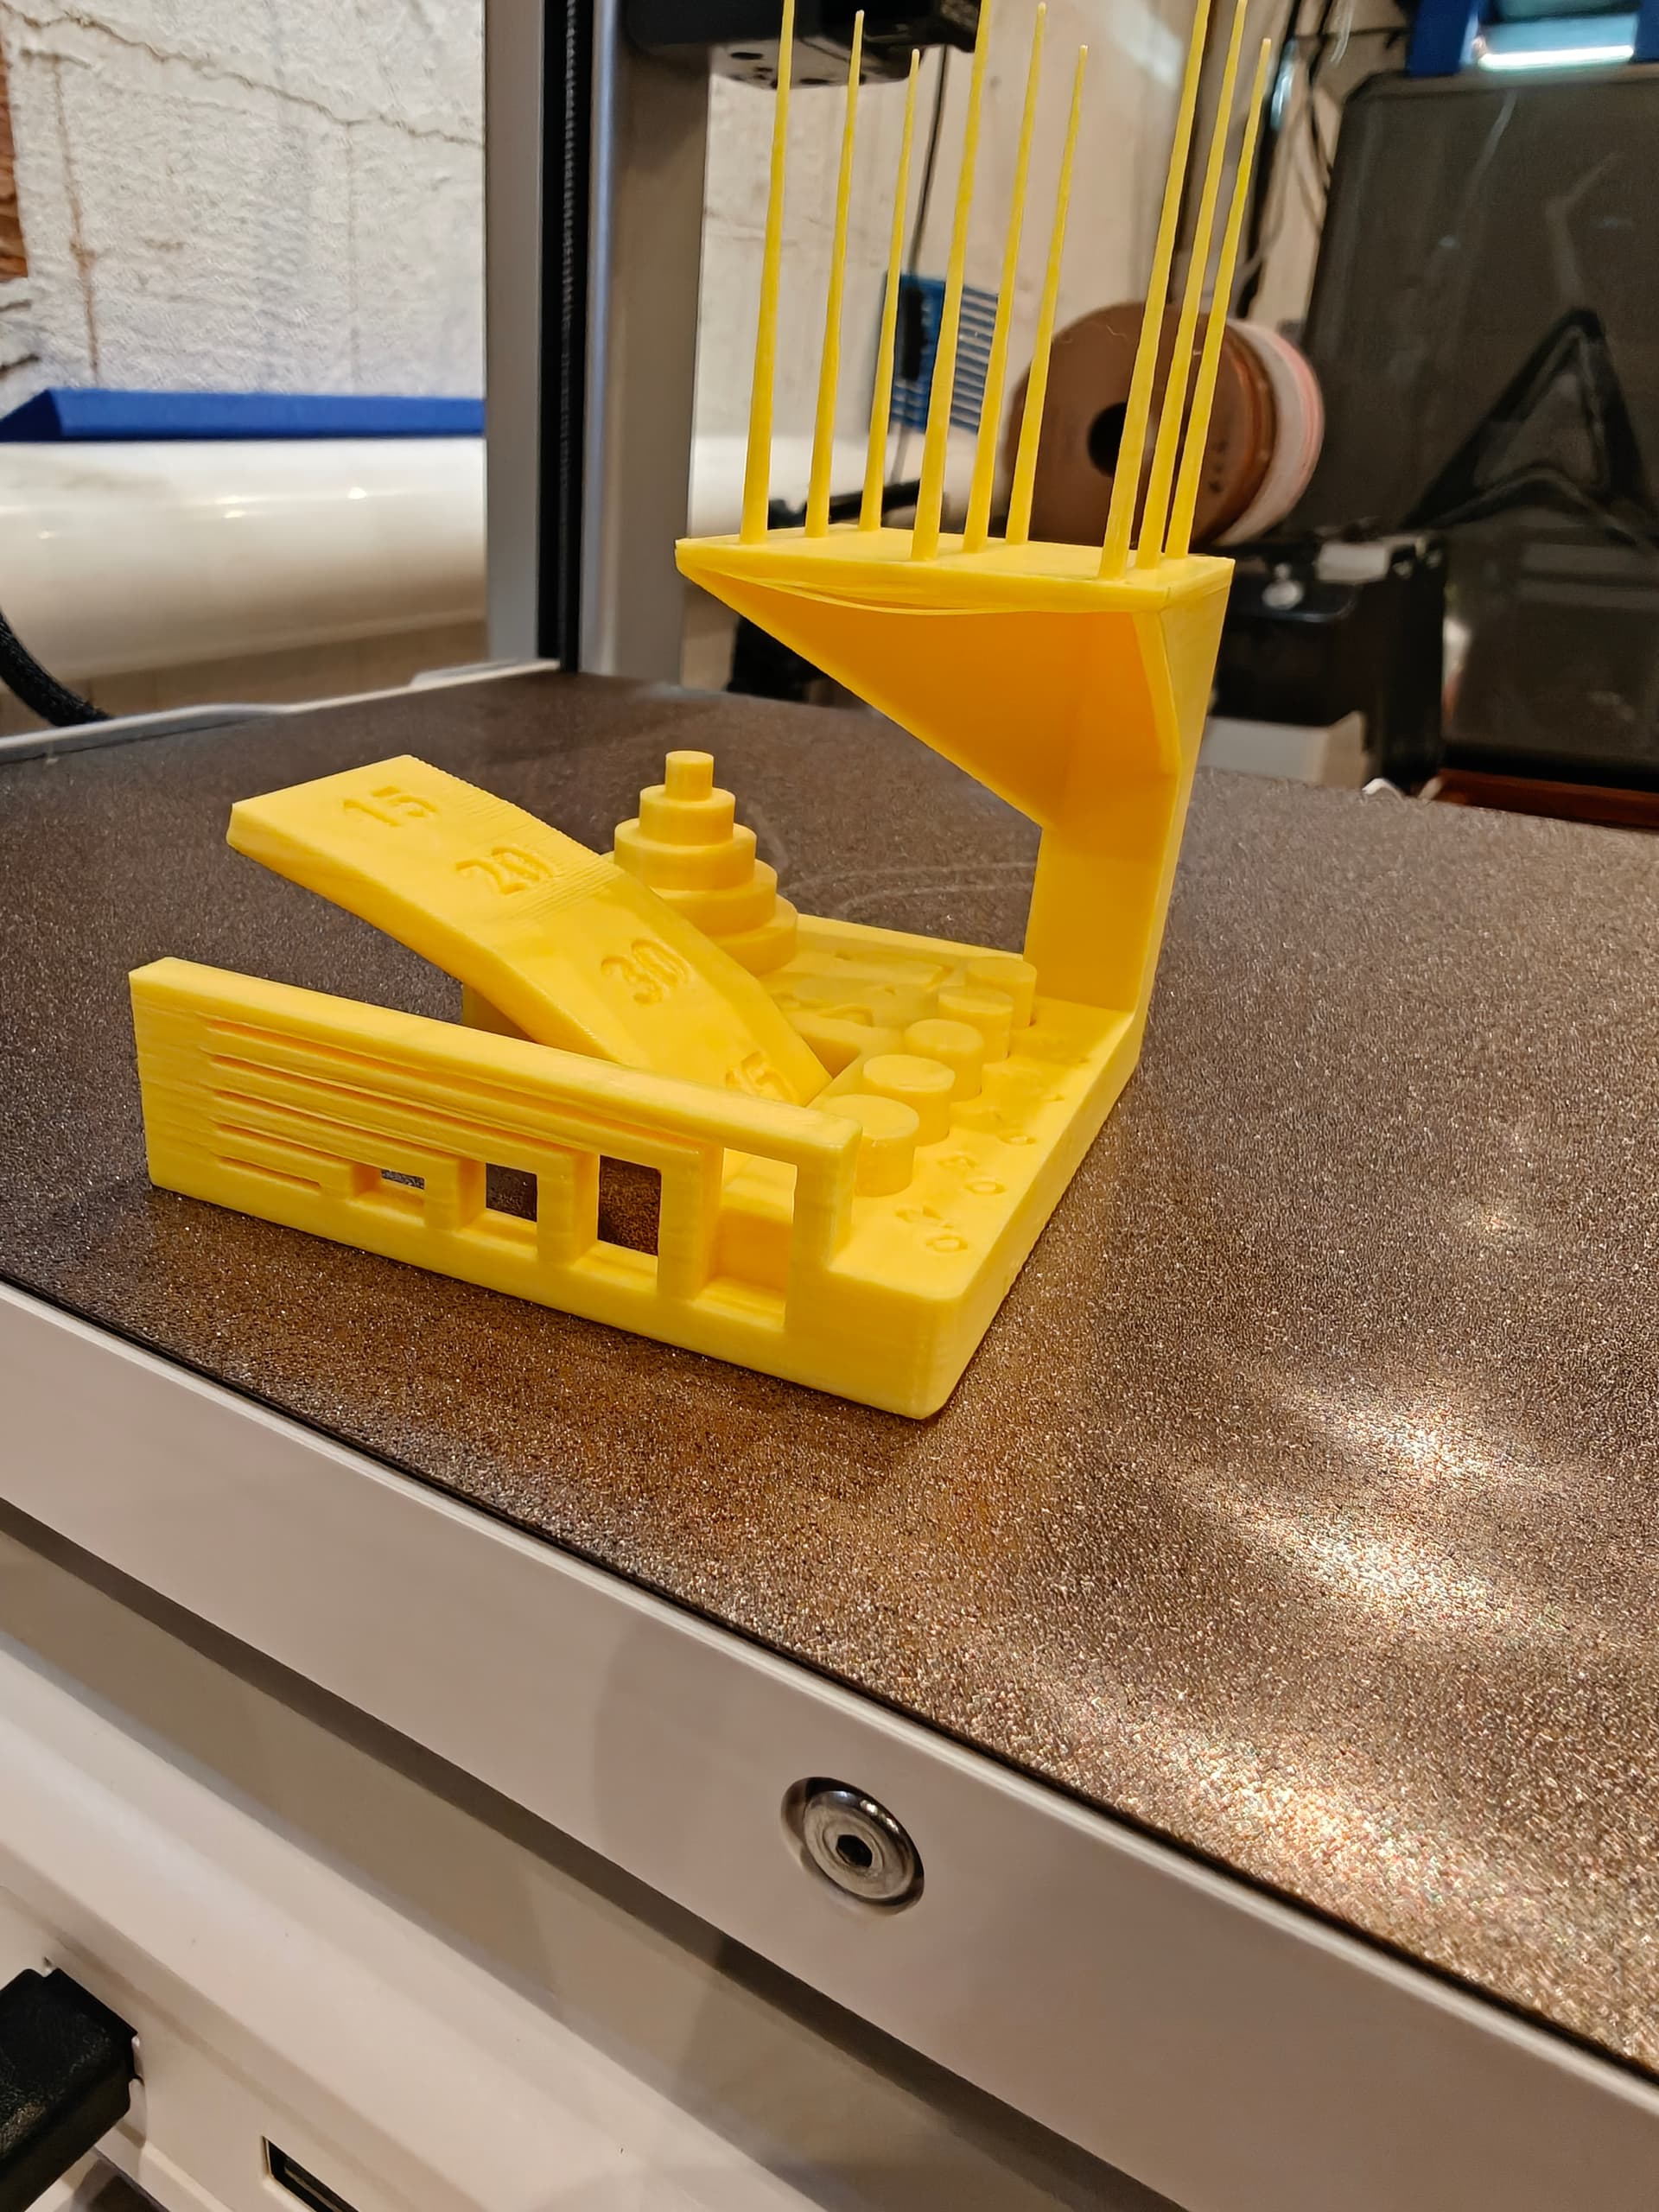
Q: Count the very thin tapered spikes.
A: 9